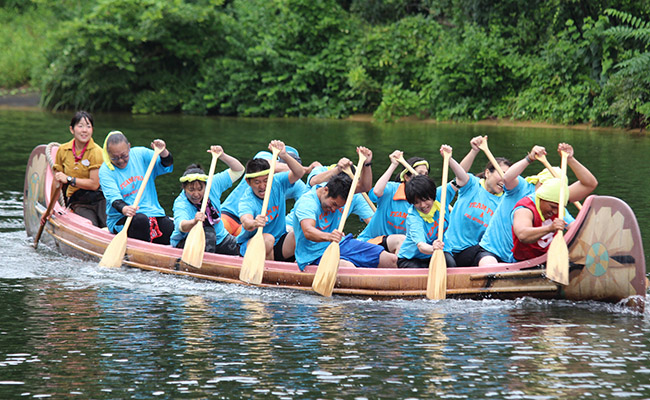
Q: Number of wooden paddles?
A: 11